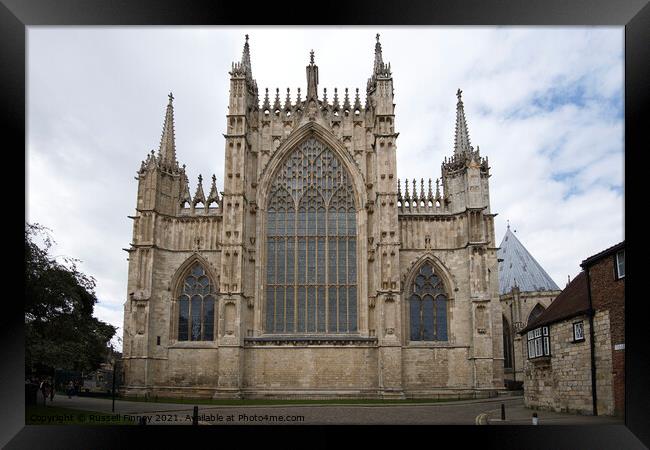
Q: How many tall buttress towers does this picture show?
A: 4